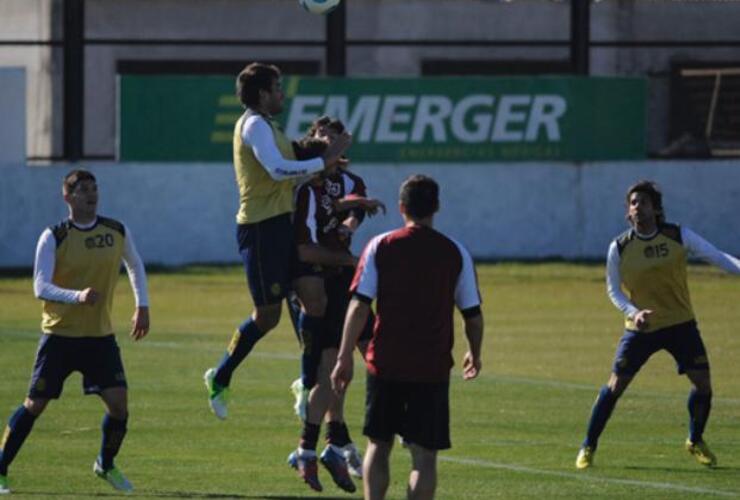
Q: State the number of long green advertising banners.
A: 1